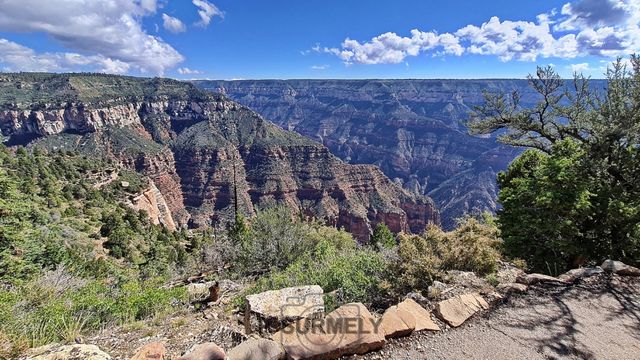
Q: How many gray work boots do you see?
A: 0